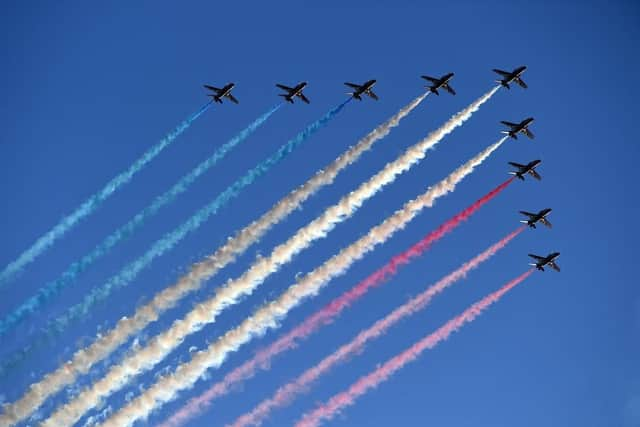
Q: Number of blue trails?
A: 3